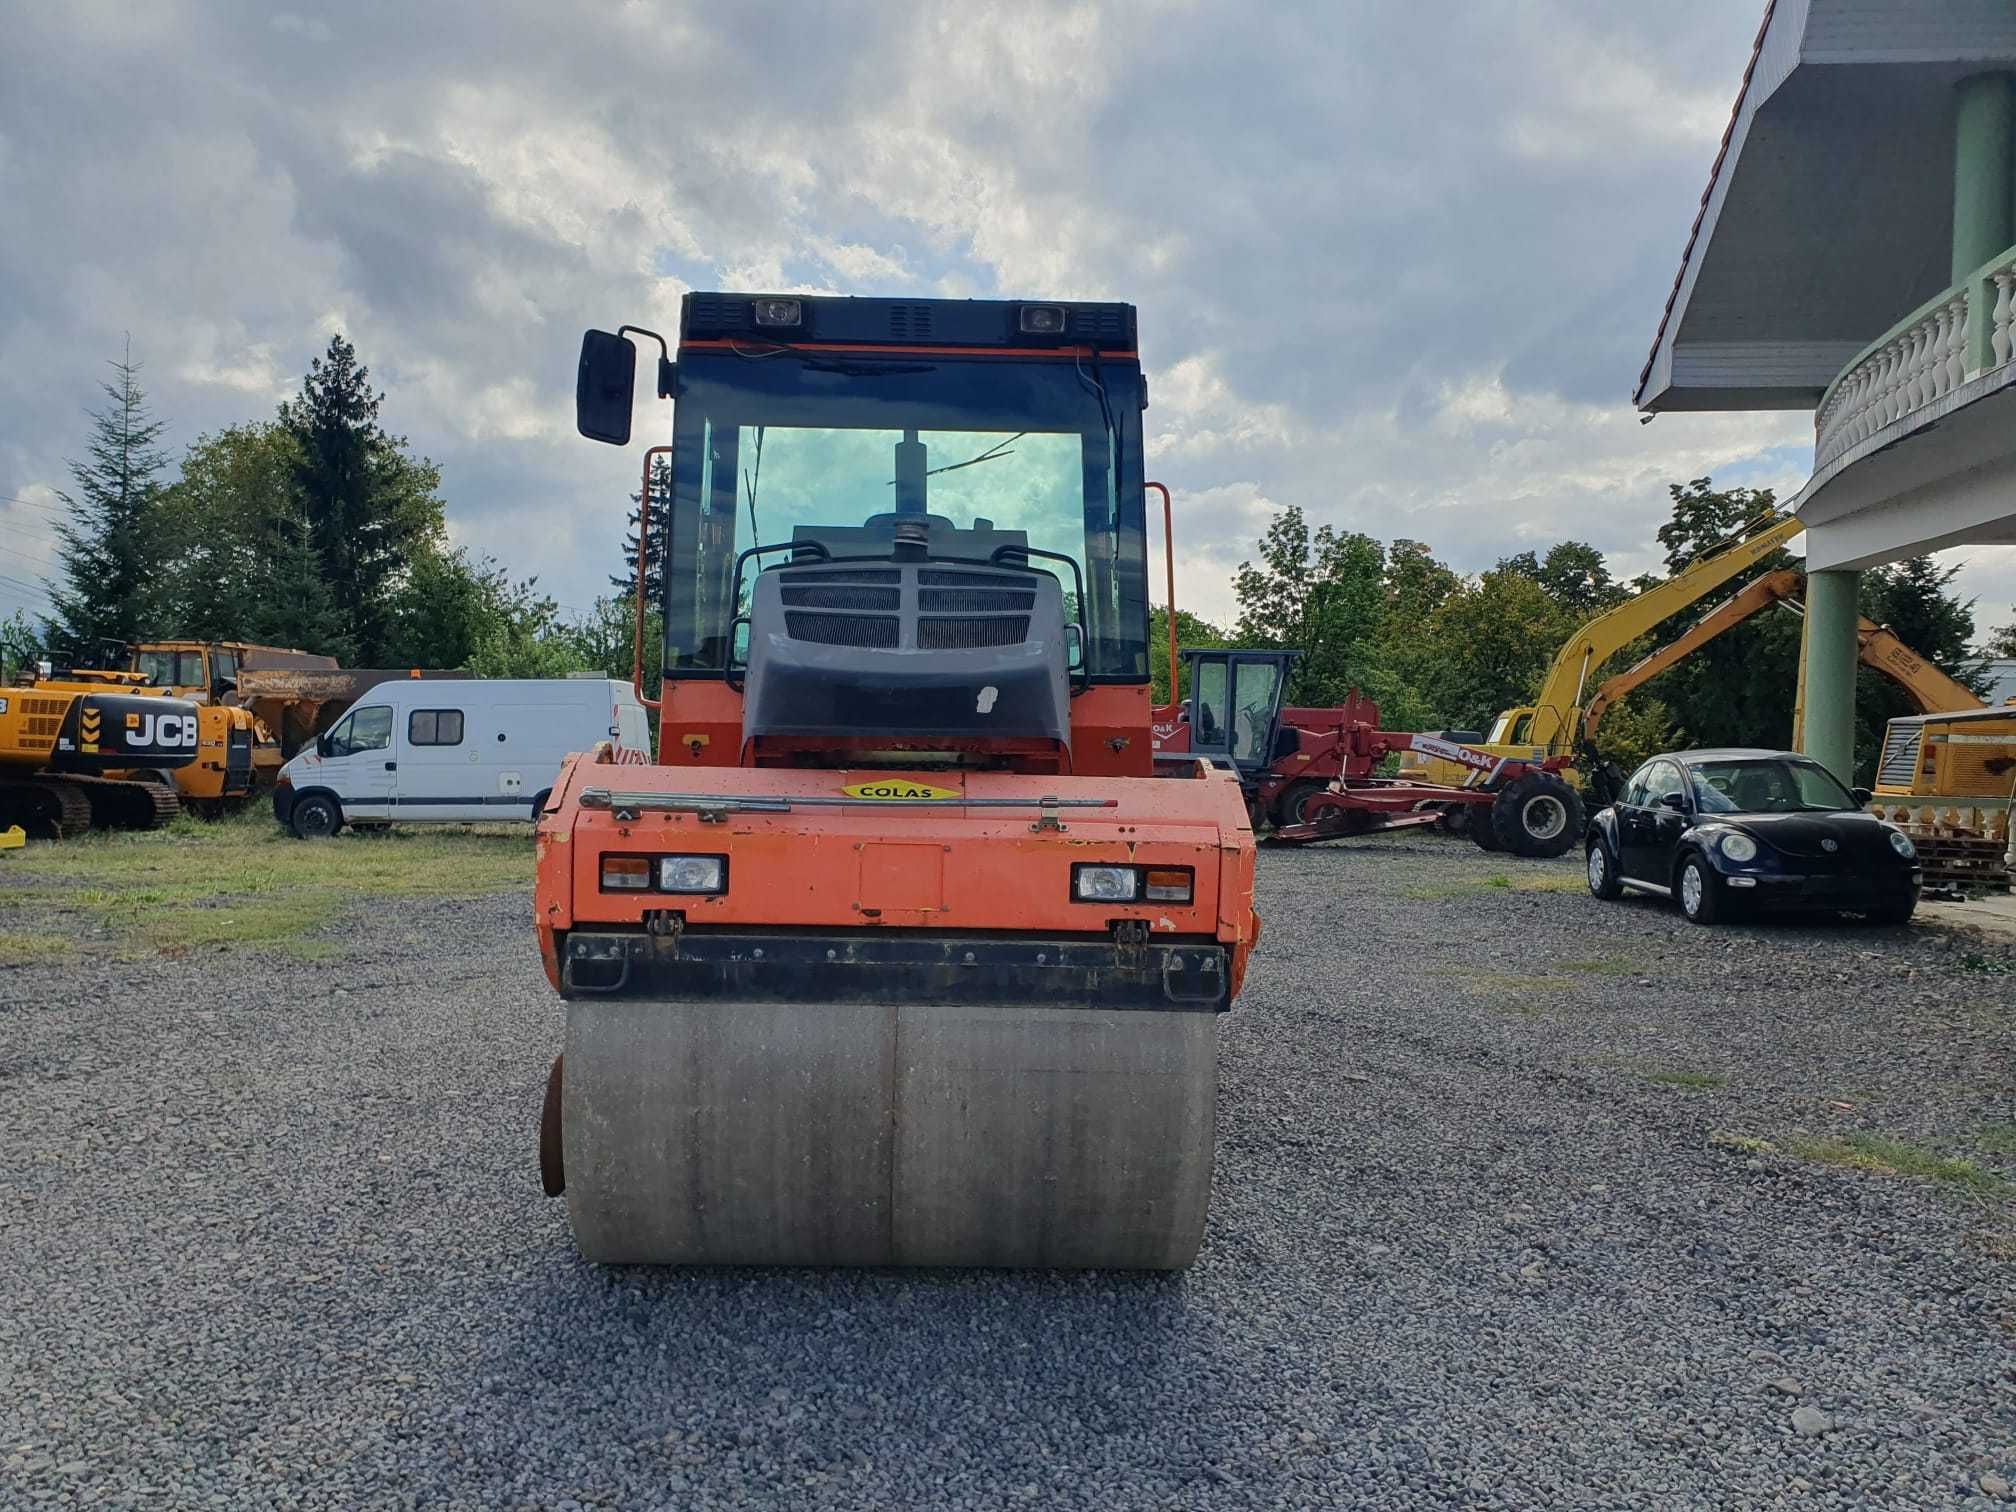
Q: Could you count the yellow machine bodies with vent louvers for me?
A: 2